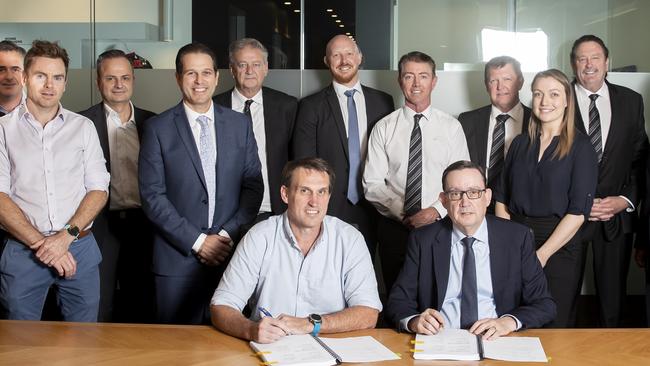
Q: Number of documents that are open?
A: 2